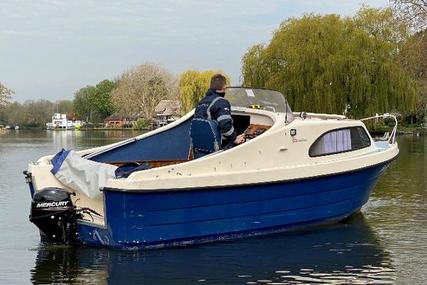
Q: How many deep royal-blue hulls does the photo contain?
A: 1